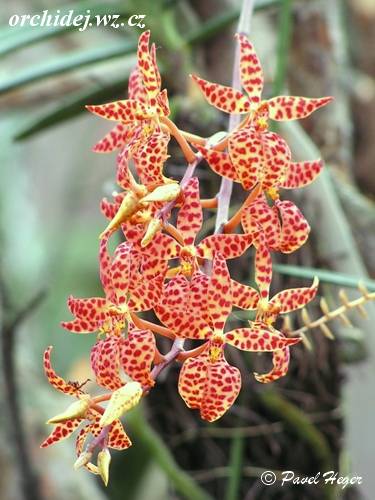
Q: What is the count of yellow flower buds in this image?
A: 7